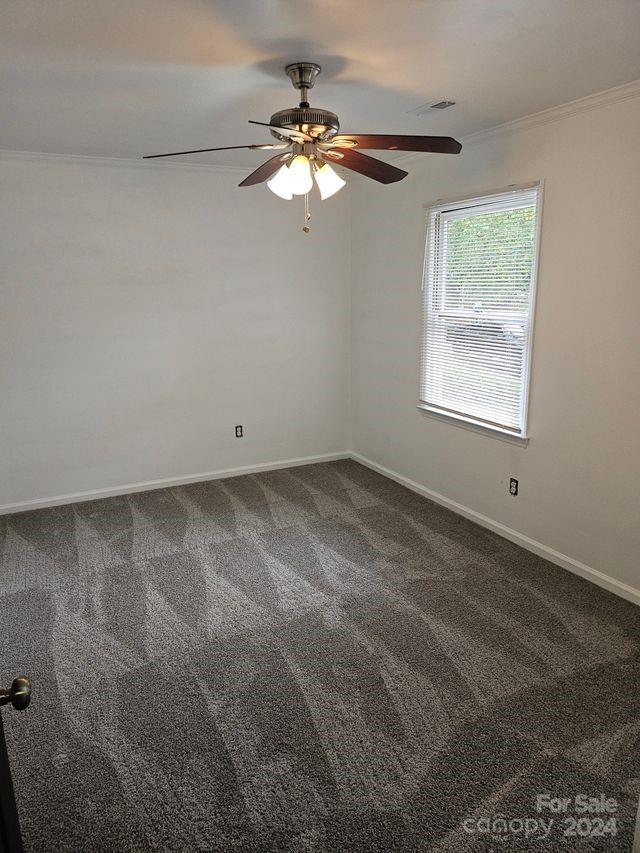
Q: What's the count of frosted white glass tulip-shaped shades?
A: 3